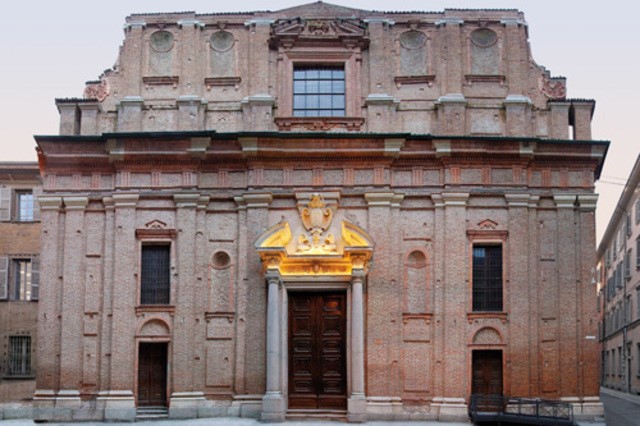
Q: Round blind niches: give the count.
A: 6